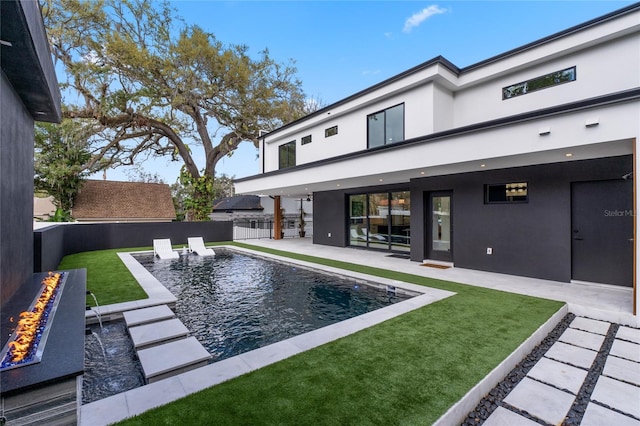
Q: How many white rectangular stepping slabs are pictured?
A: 14